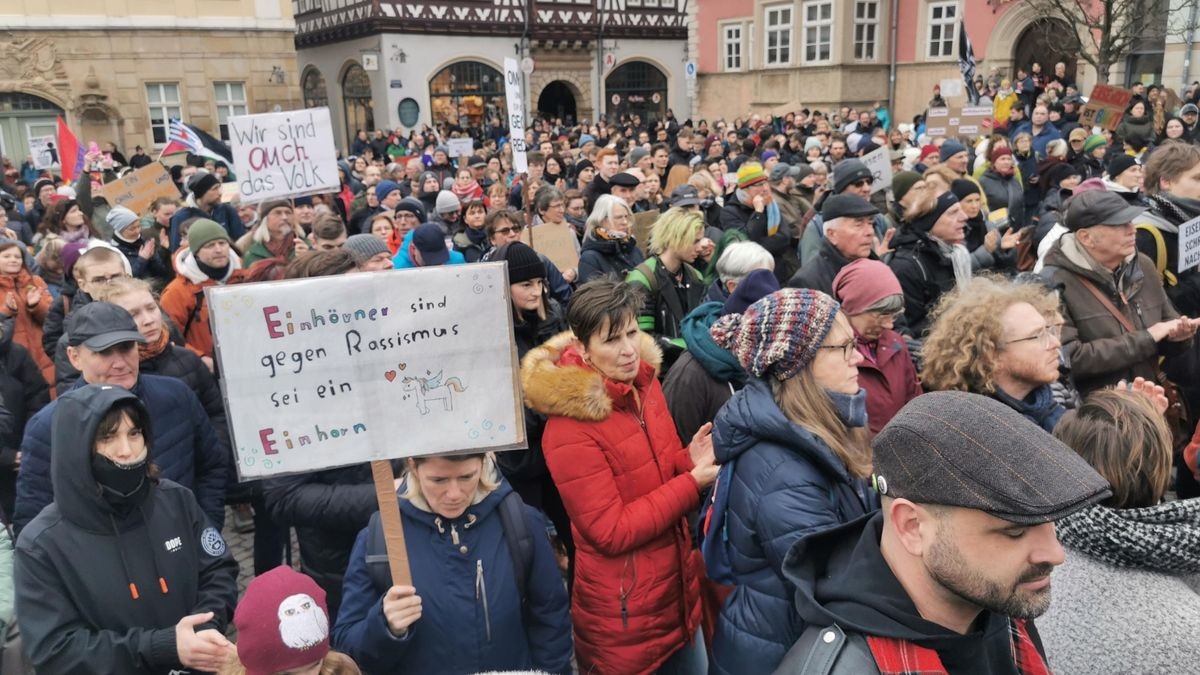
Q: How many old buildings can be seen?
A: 3